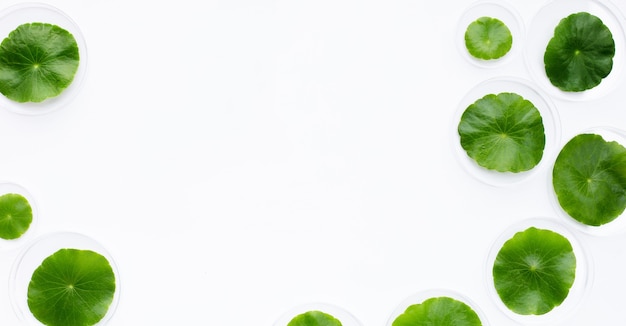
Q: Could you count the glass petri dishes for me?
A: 10